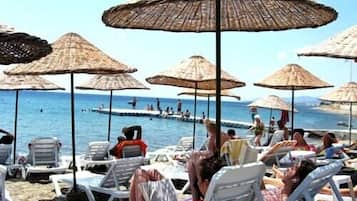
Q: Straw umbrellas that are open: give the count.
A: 11